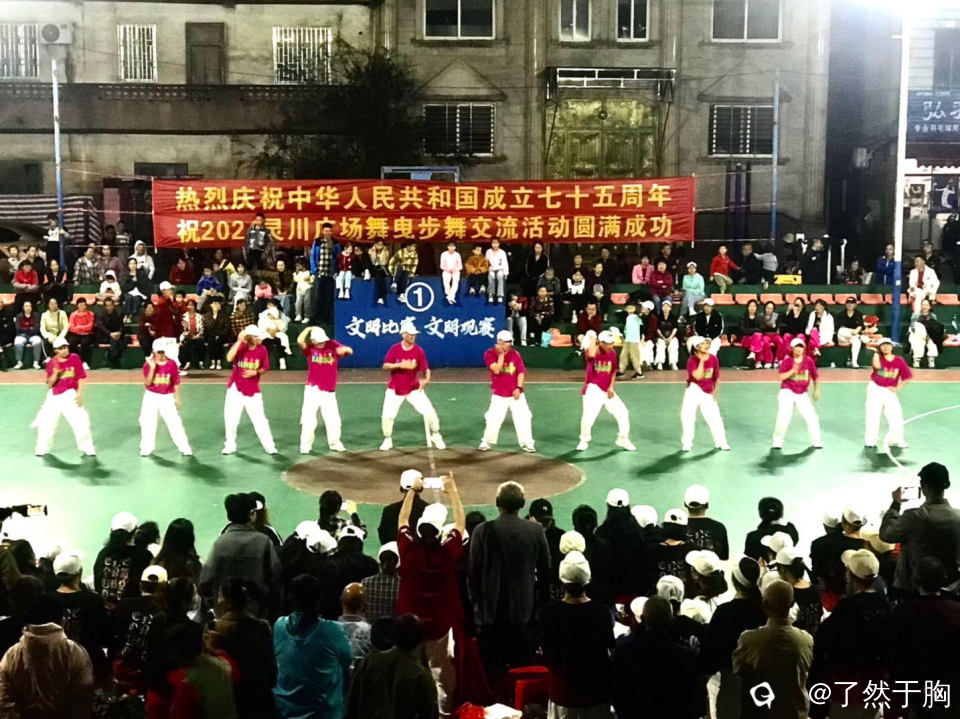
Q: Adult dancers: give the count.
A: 10